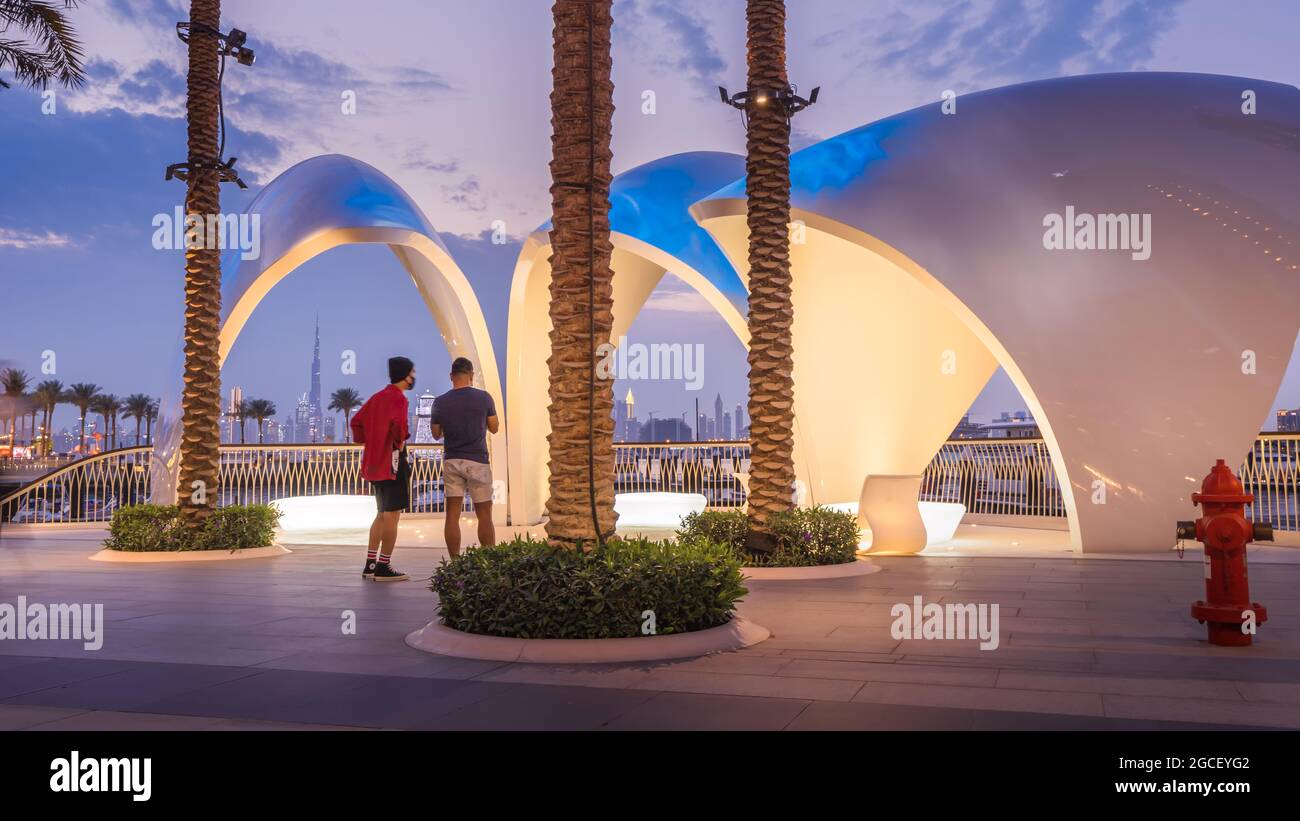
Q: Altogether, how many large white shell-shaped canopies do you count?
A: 3